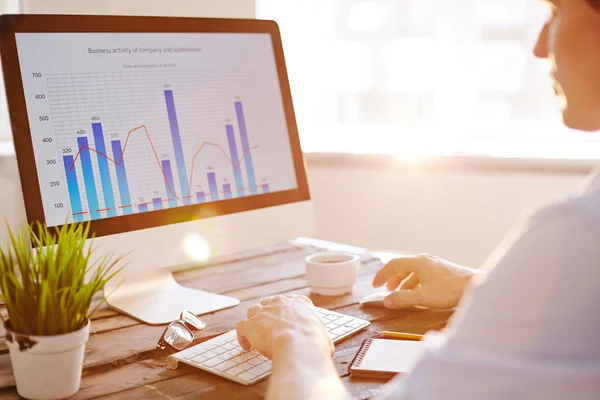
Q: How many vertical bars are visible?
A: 14